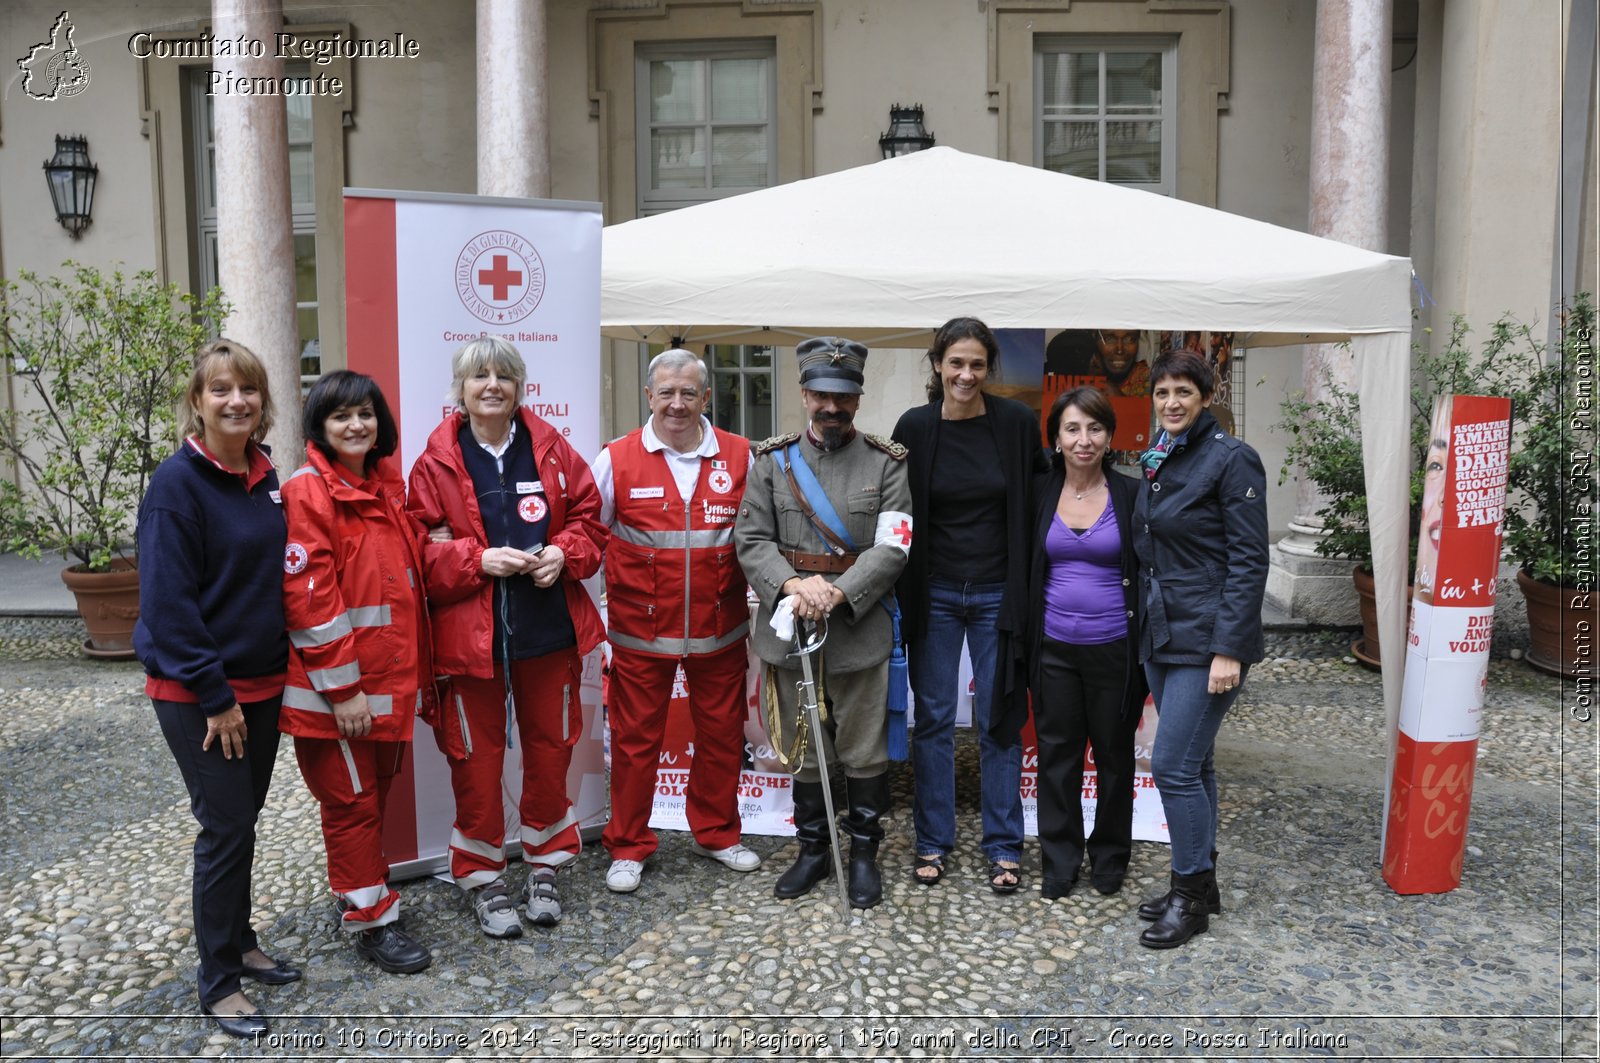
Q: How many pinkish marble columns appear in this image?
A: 3